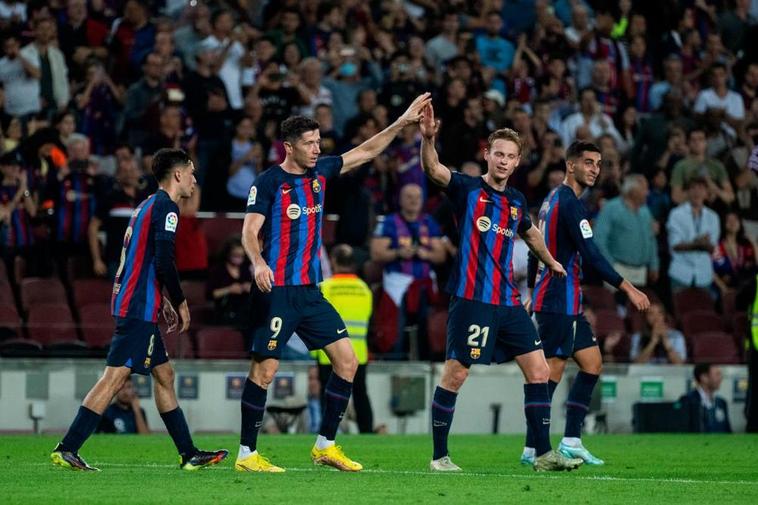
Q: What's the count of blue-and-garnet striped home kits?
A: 4